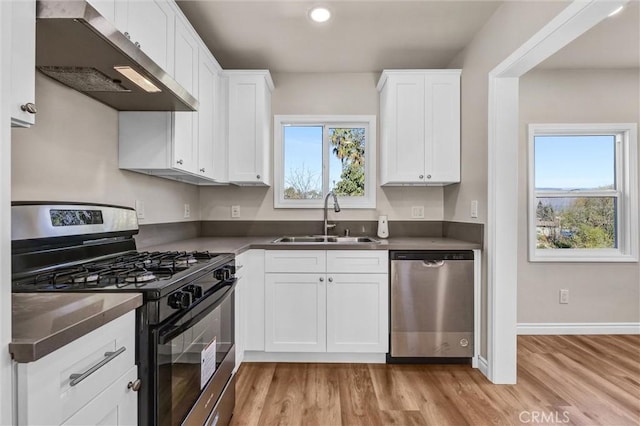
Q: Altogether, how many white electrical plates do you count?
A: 6